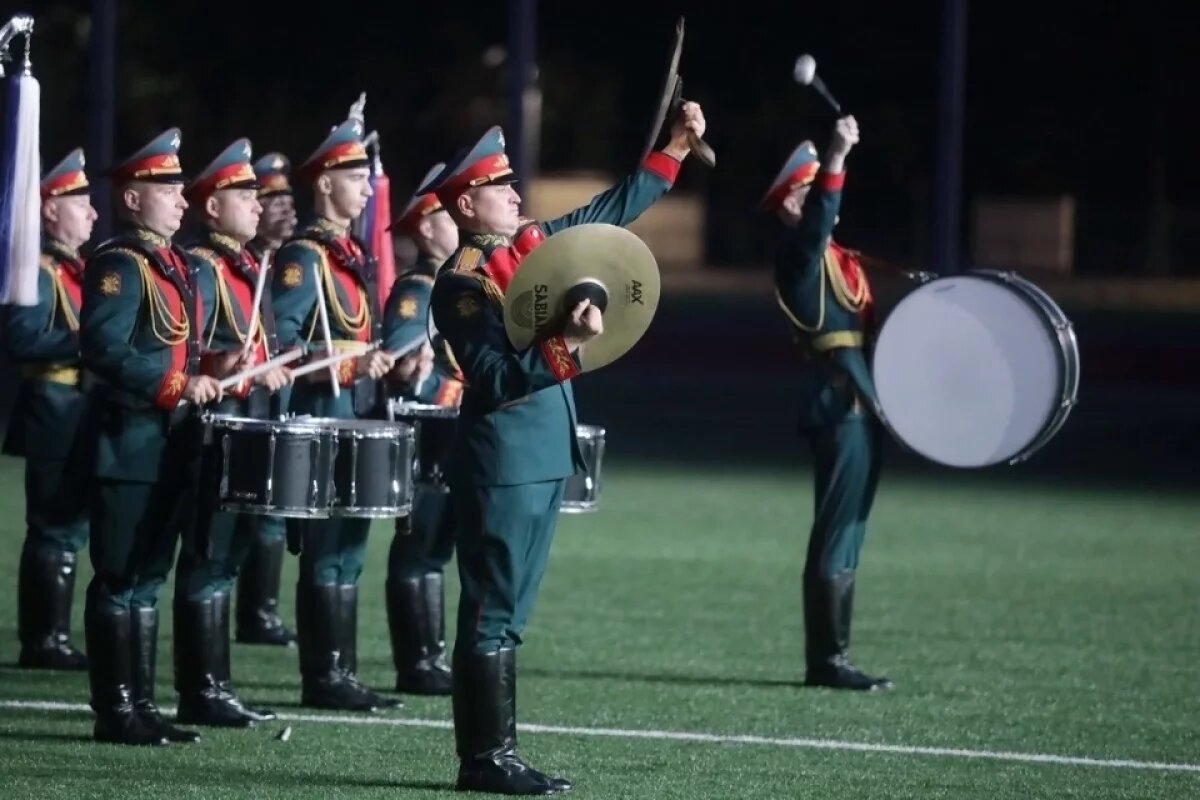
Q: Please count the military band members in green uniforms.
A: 8